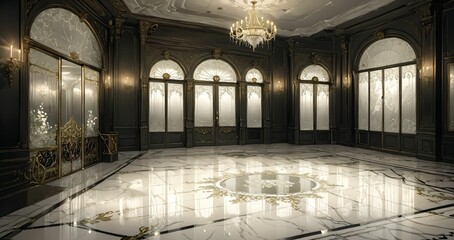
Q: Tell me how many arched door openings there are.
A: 6